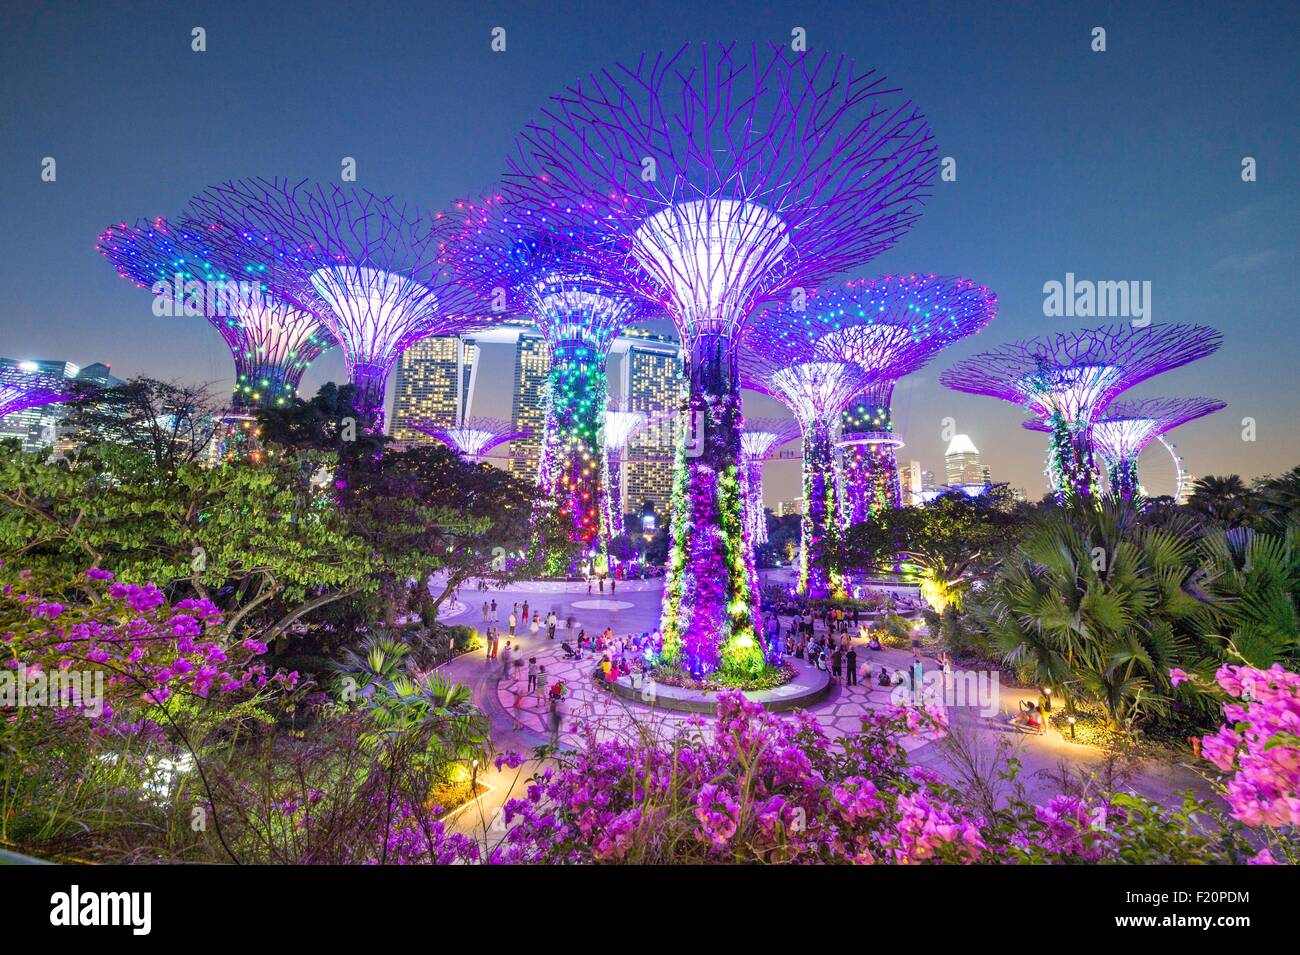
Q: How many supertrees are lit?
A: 12